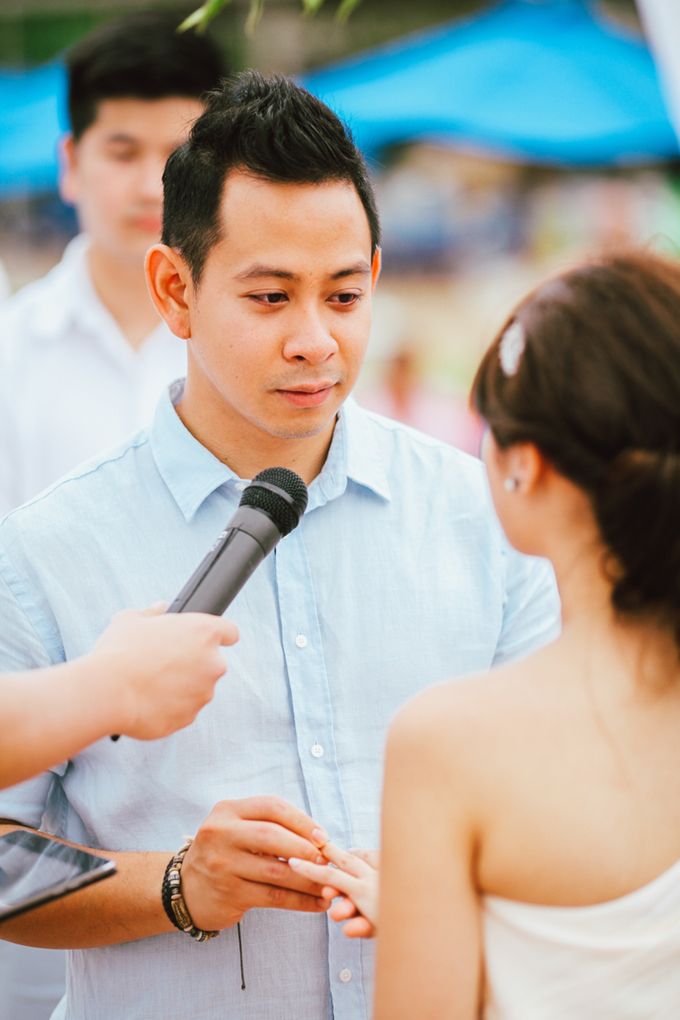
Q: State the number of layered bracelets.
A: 2